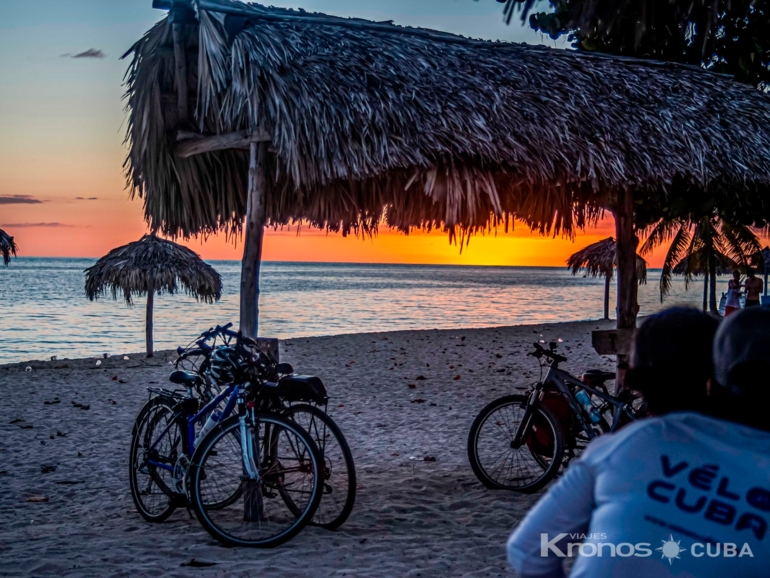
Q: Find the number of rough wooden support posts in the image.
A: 2